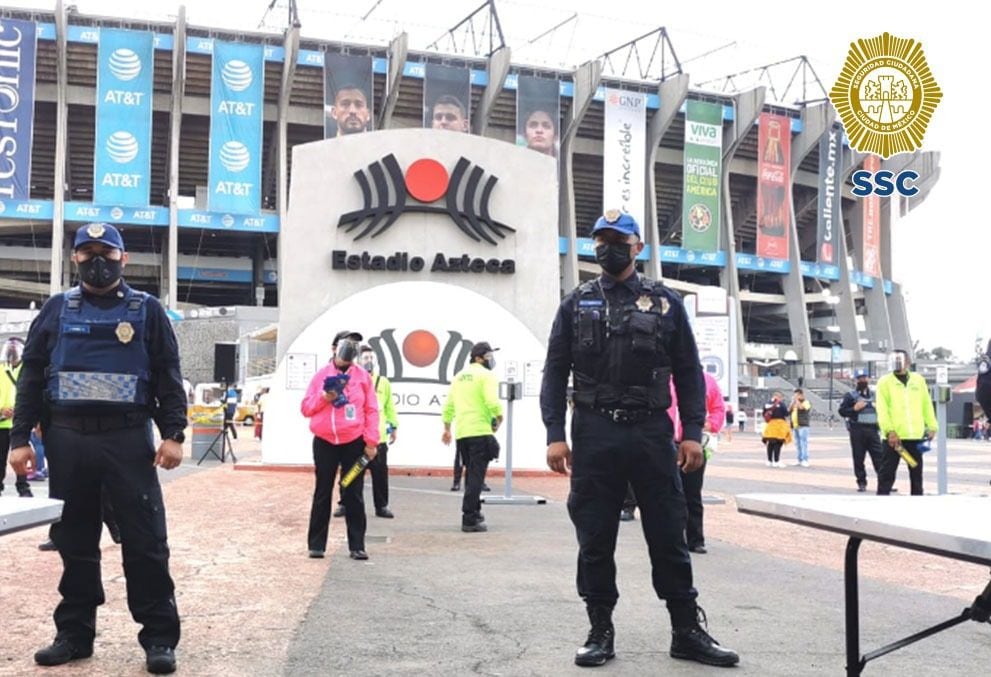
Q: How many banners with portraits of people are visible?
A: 3